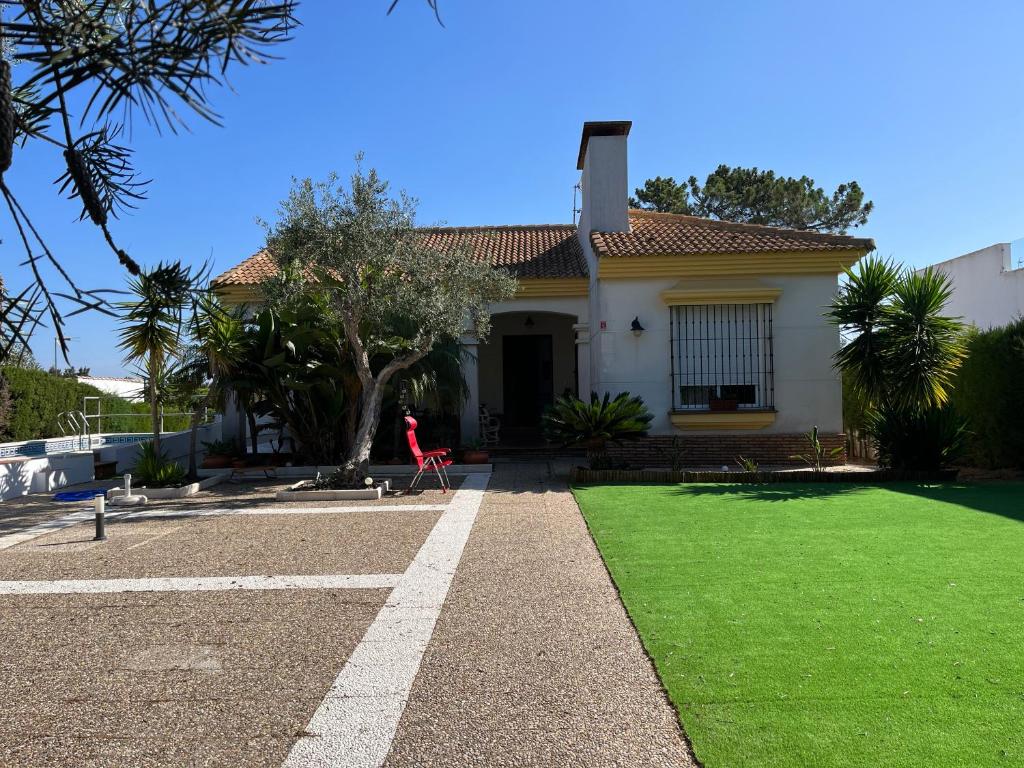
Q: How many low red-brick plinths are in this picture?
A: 1